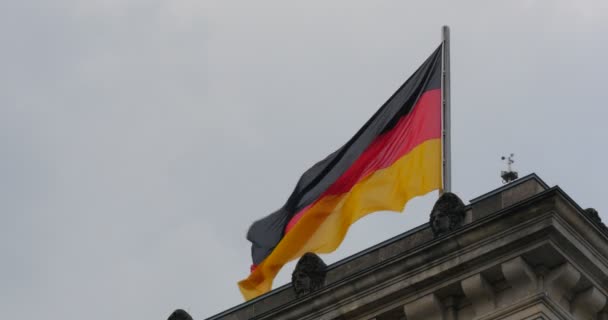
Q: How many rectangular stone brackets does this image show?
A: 5